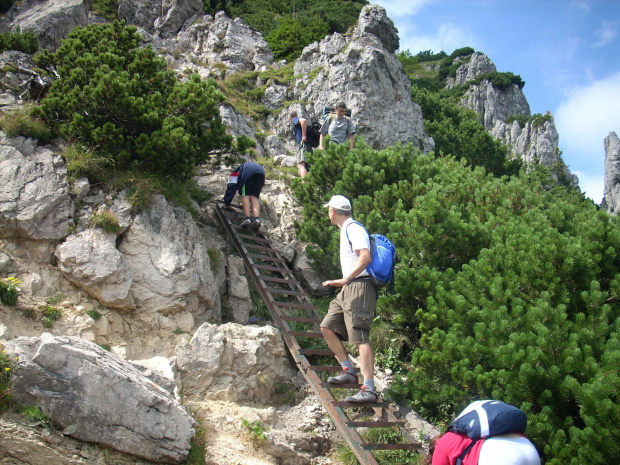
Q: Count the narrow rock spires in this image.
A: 1